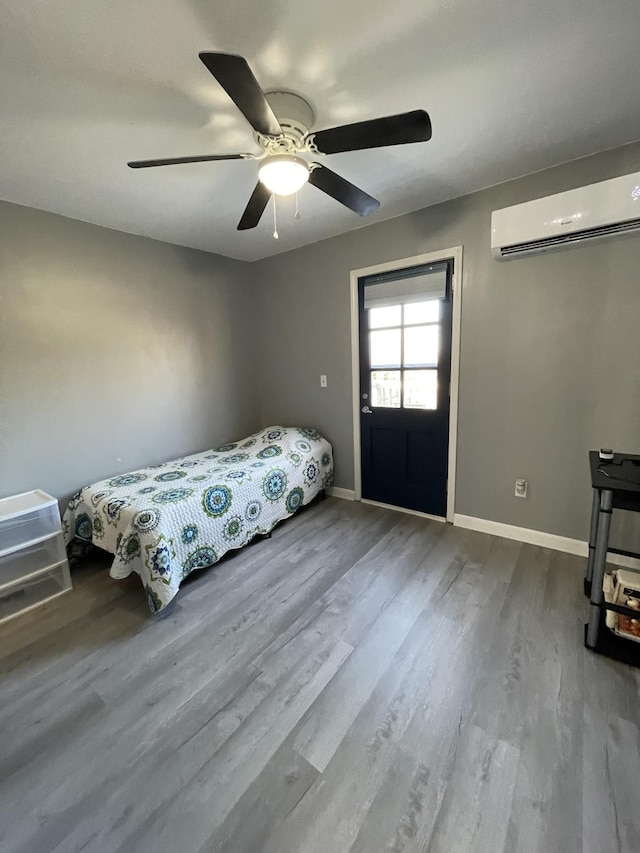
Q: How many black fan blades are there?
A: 5